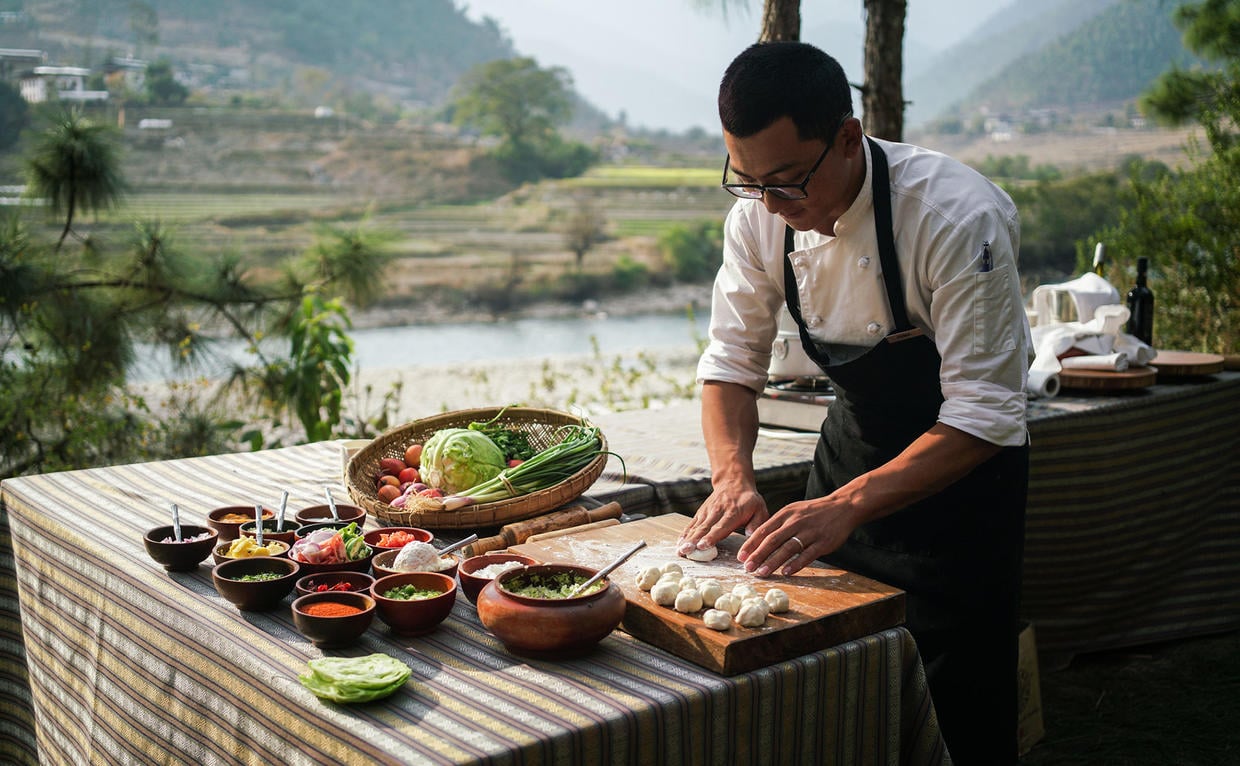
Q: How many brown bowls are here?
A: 15